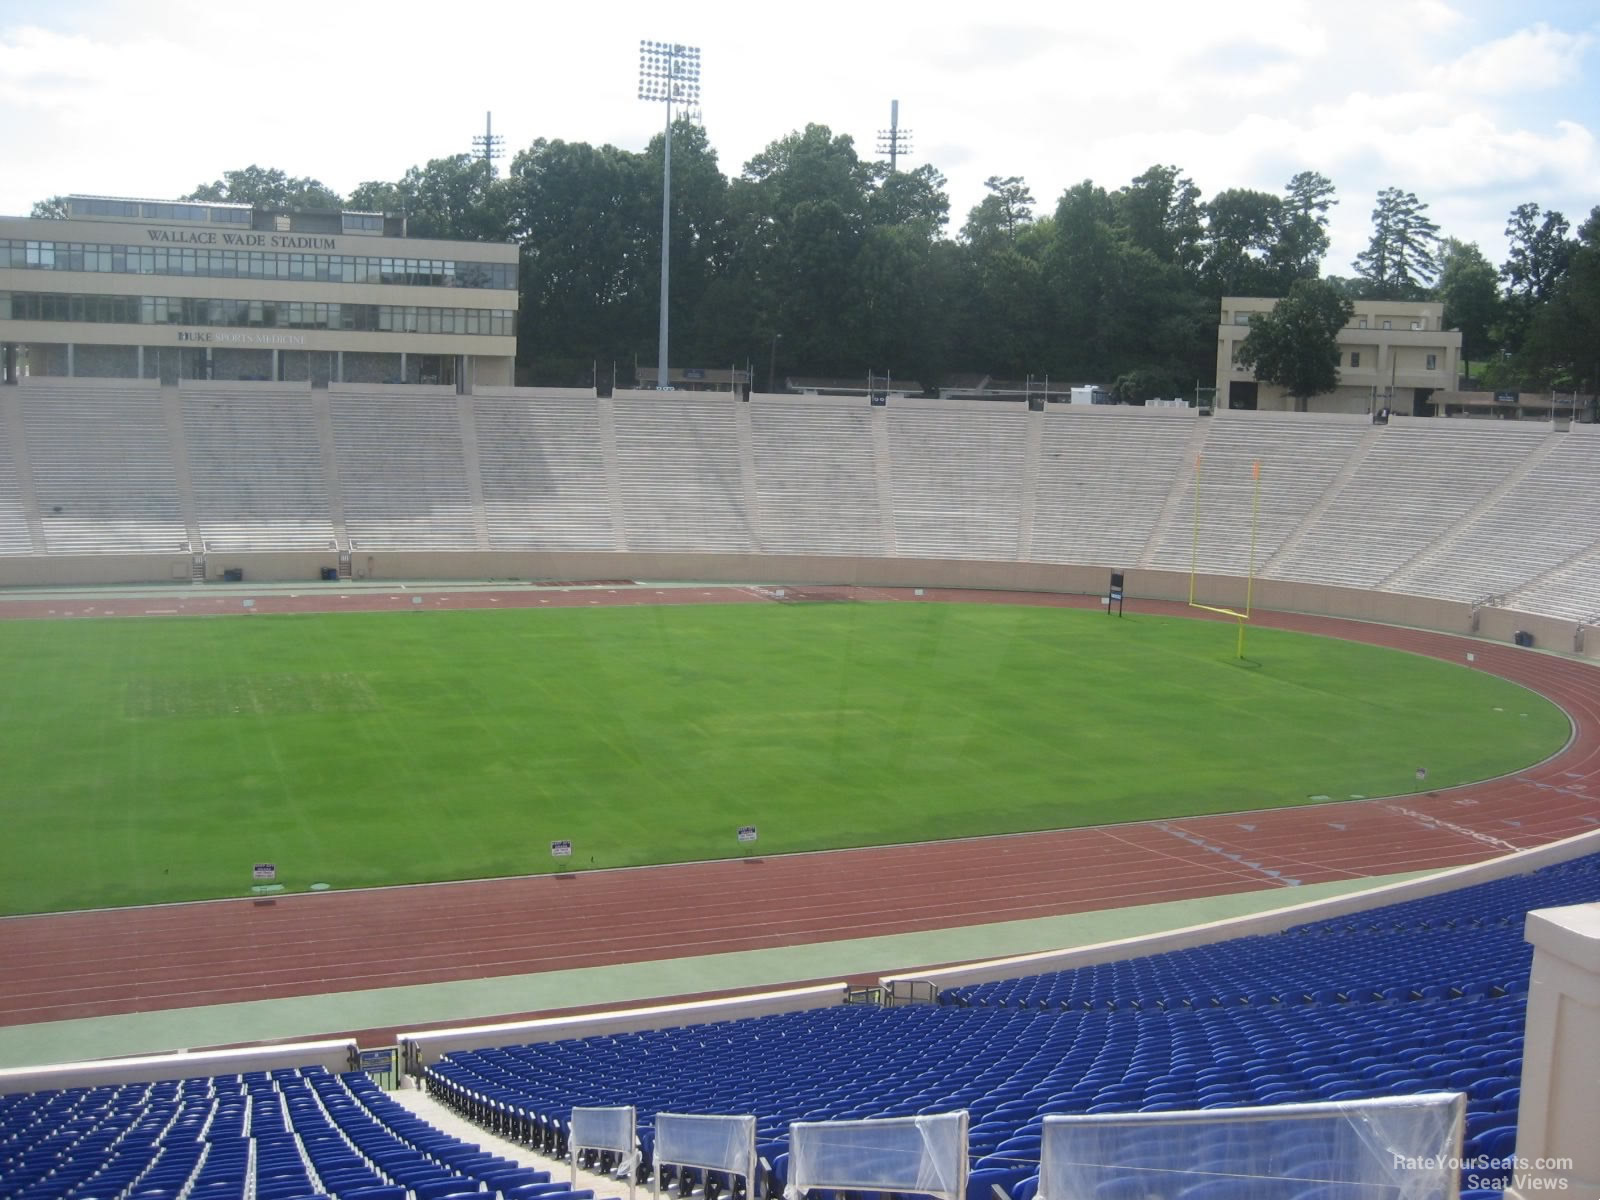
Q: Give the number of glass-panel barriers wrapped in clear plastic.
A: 4